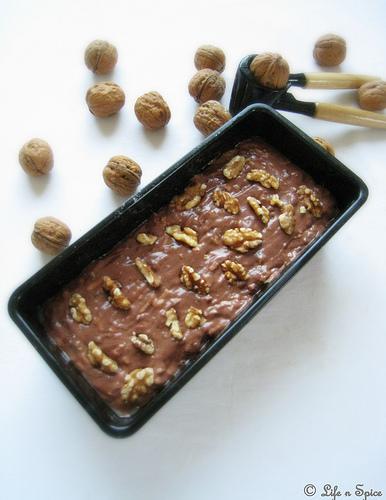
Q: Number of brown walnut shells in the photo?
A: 13